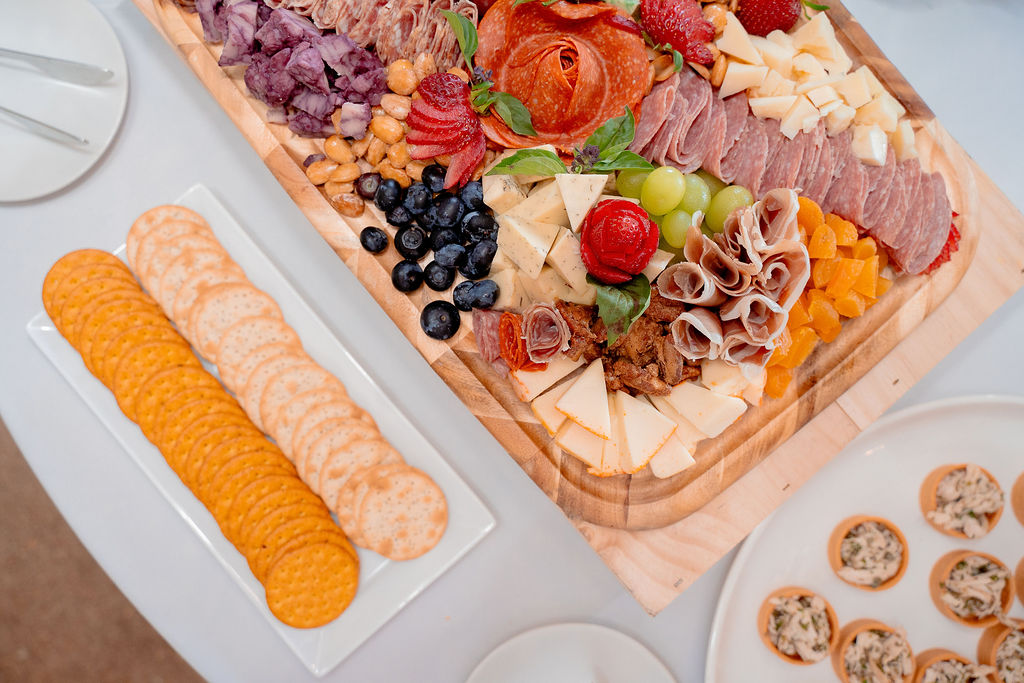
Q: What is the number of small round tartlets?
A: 9